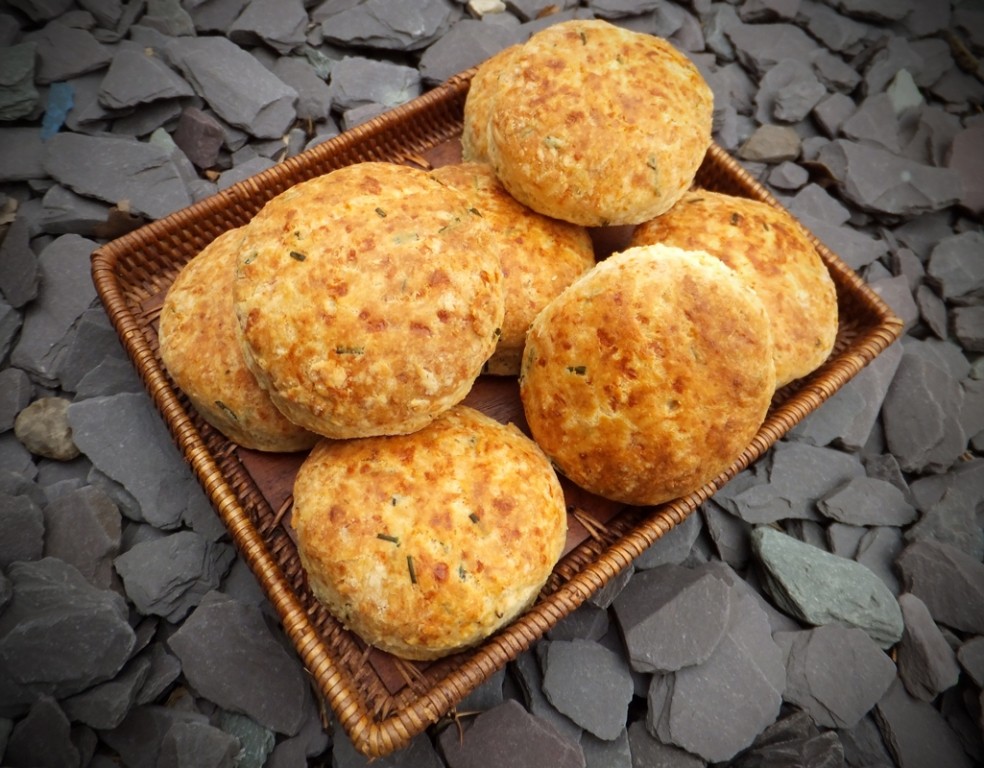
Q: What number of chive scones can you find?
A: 8